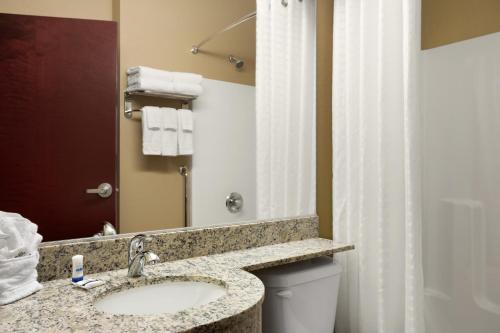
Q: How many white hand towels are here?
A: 3